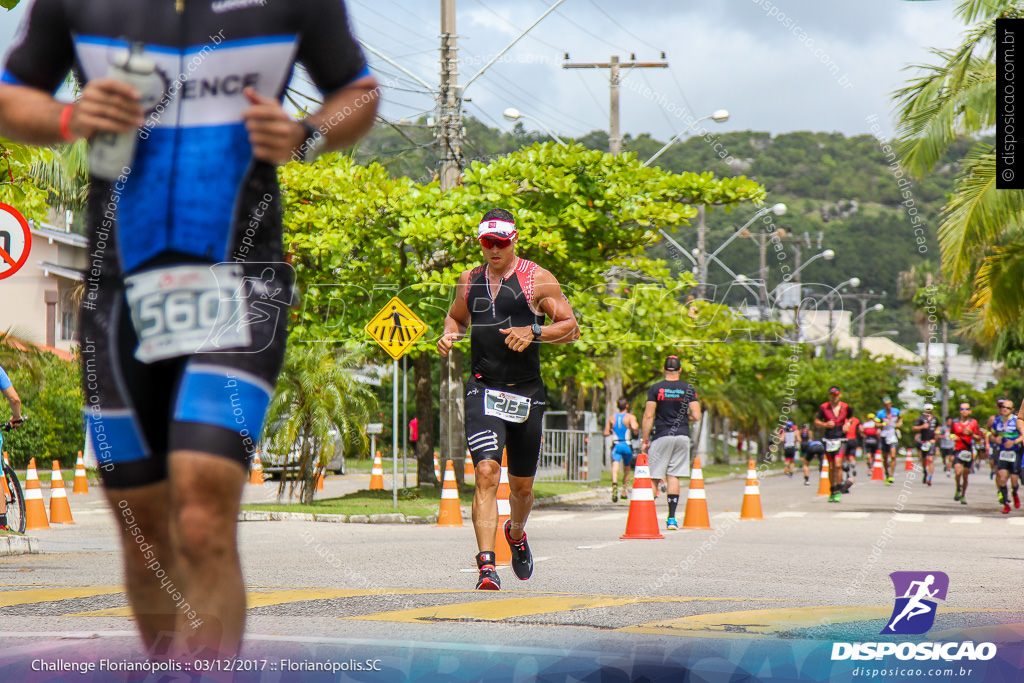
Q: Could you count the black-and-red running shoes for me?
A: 2